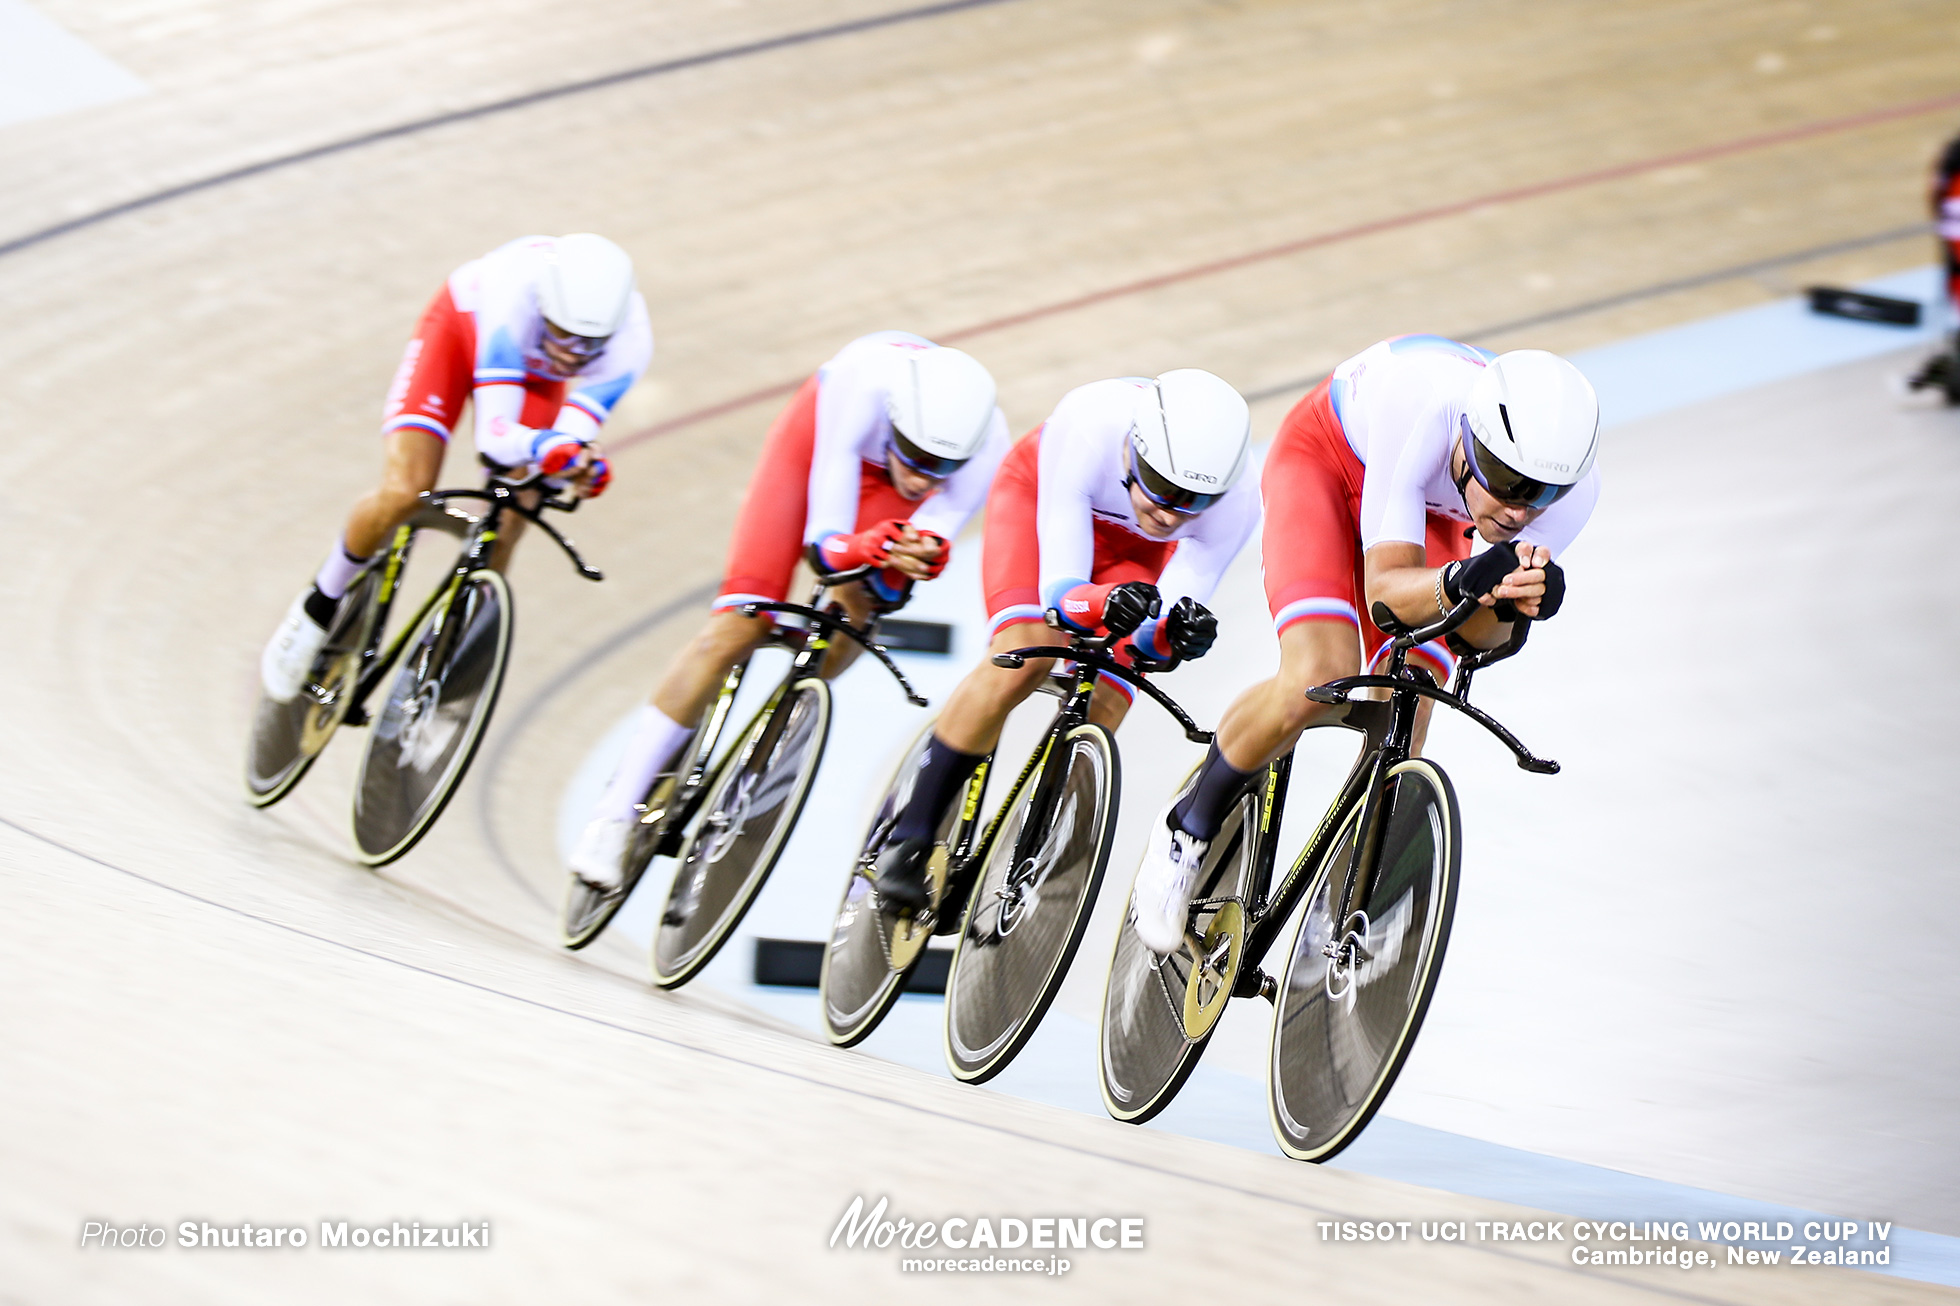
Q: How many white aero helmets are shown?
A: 4